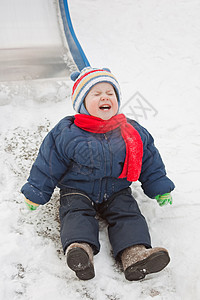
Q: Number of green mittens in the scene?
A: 2